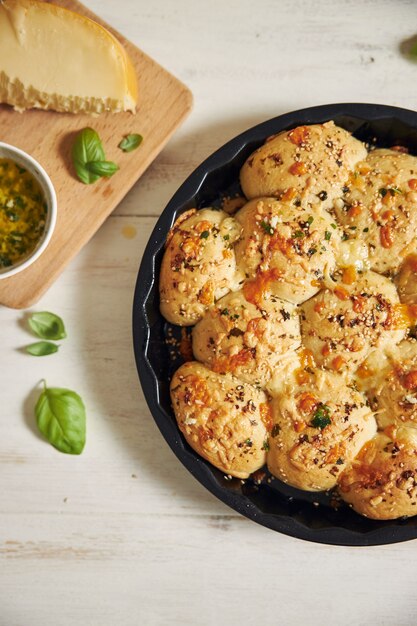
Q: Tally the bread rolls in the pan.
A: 11